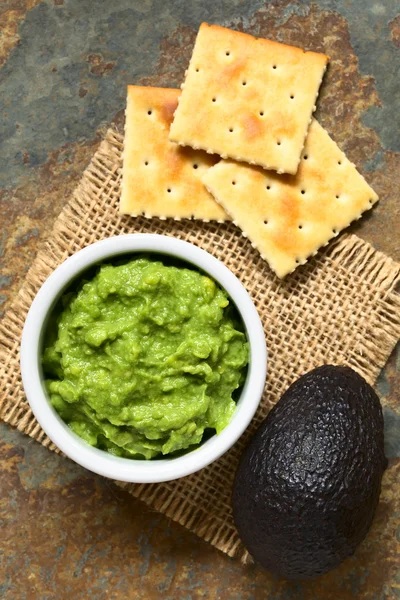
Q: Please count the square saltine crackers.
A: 3